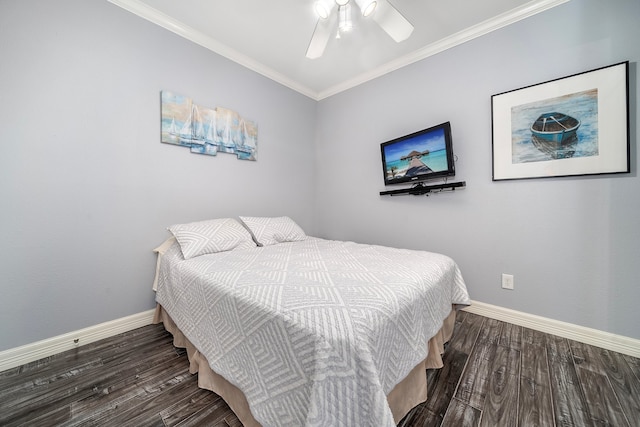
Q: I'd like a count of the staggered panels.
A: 4